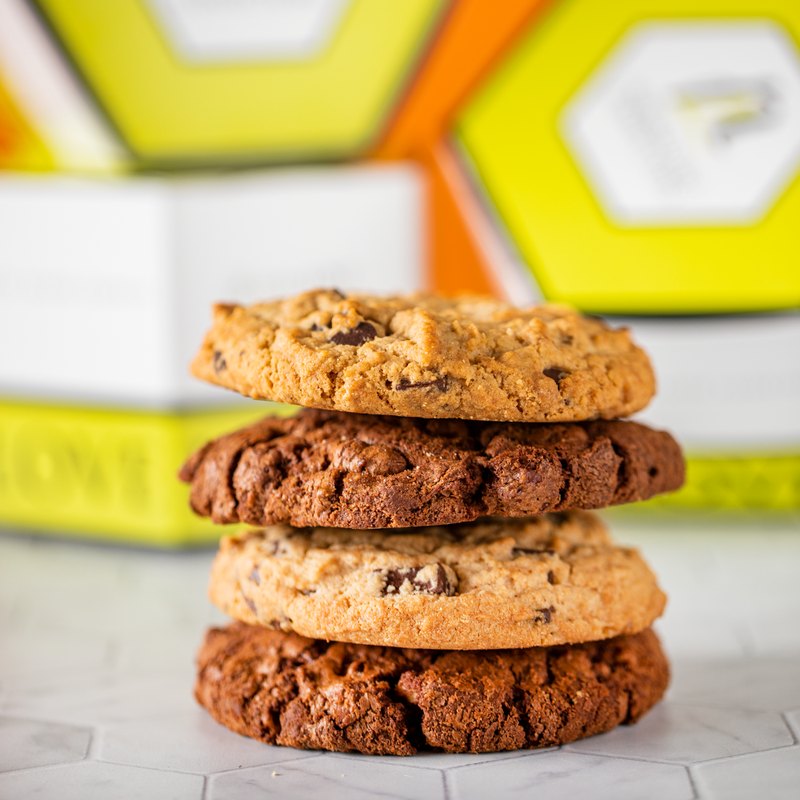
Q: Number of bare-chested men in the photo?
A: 0